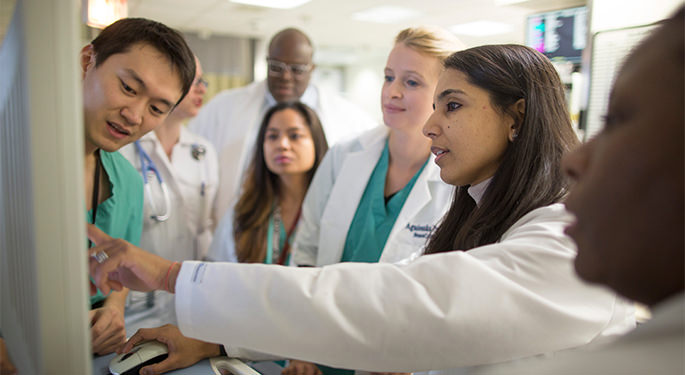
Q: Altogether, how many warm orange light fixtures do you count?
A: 1